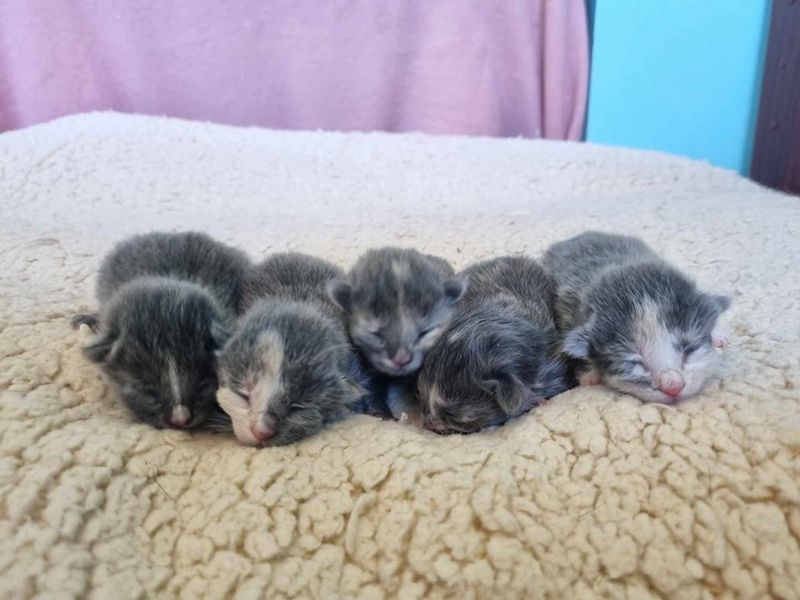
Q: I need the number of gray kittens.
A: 5